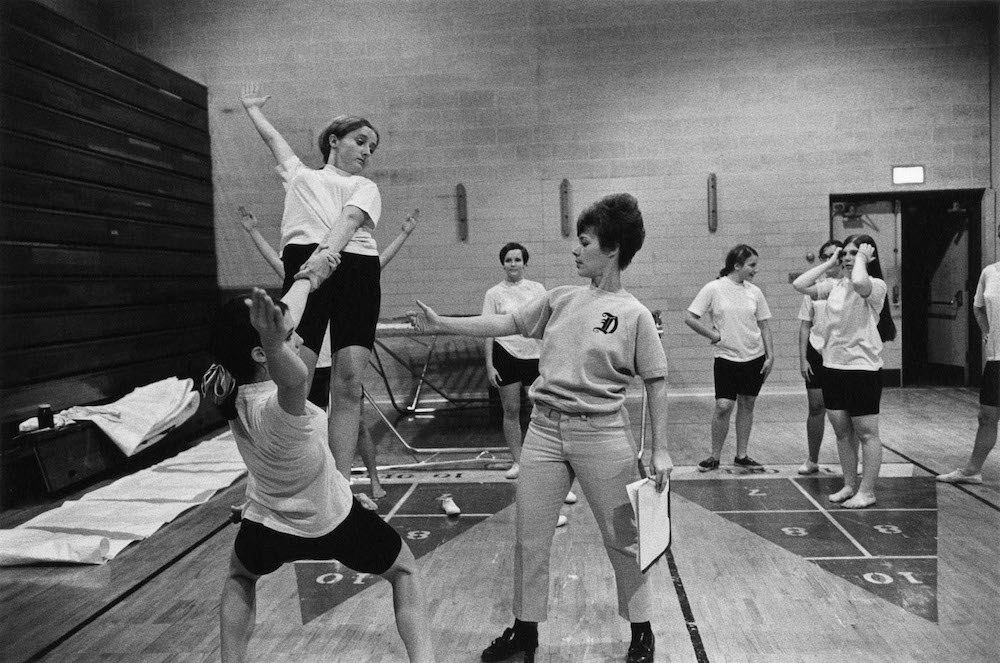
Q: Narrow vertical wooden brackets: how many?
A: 3